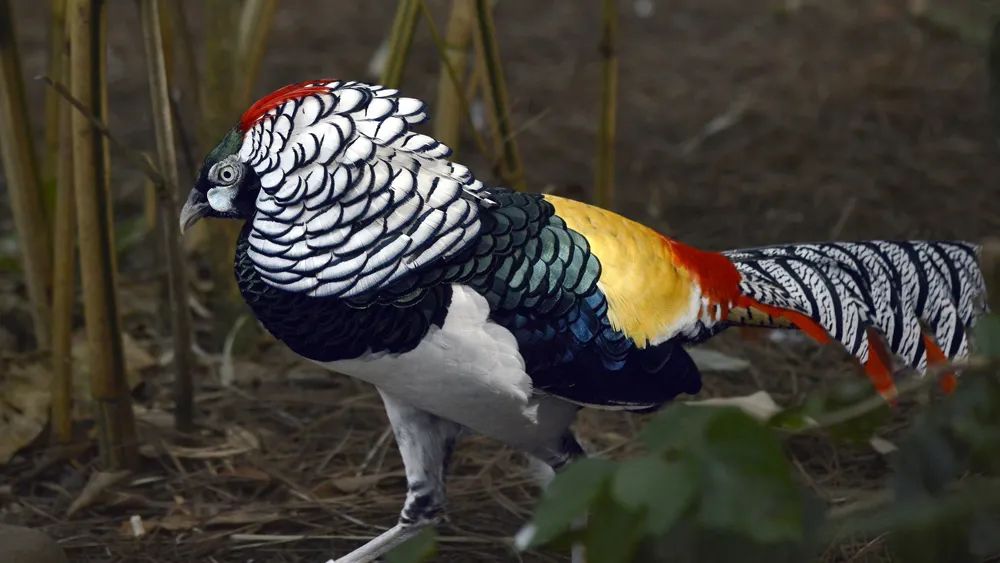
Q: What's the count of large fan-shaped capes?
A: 1